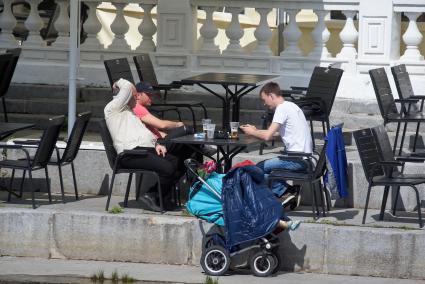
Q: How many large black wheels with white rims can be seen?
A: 2